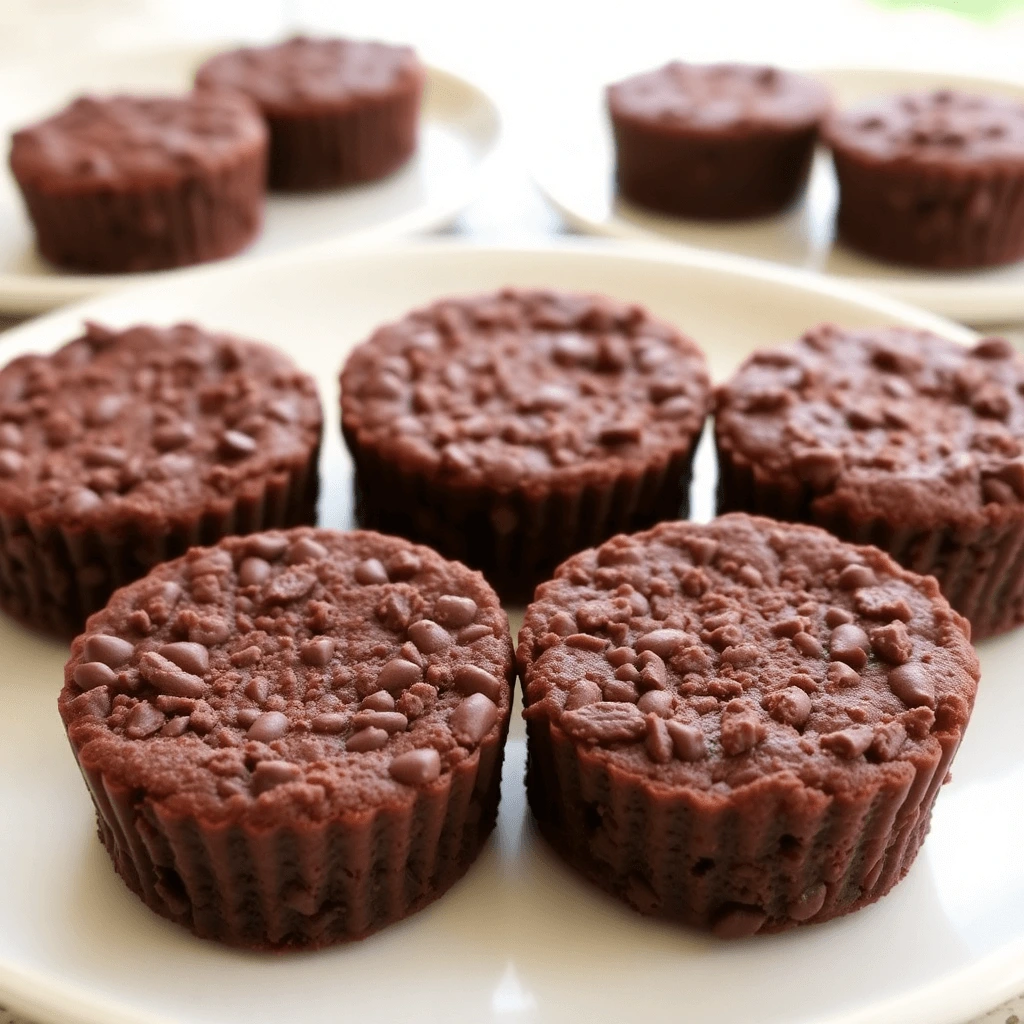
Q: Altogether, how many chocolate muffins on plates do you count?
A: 9